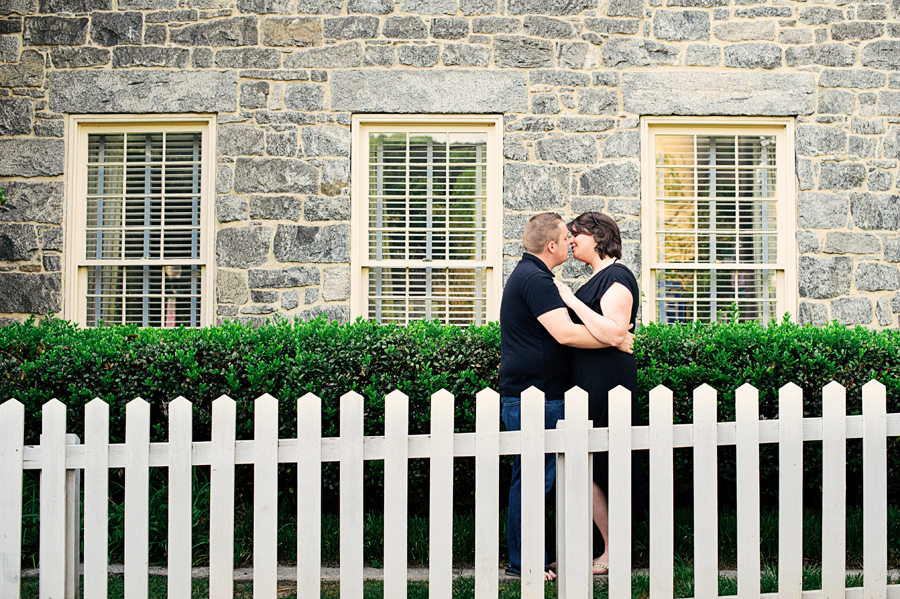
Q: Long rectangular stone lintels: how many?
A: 3